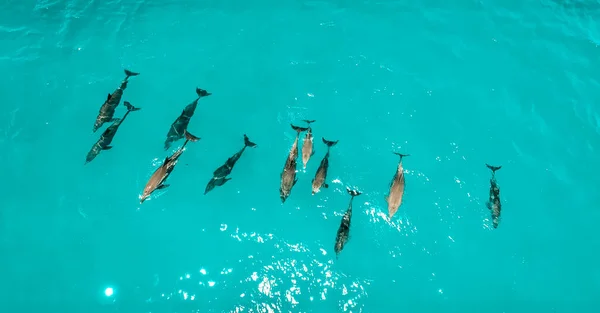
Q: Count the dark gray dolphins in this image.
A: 6